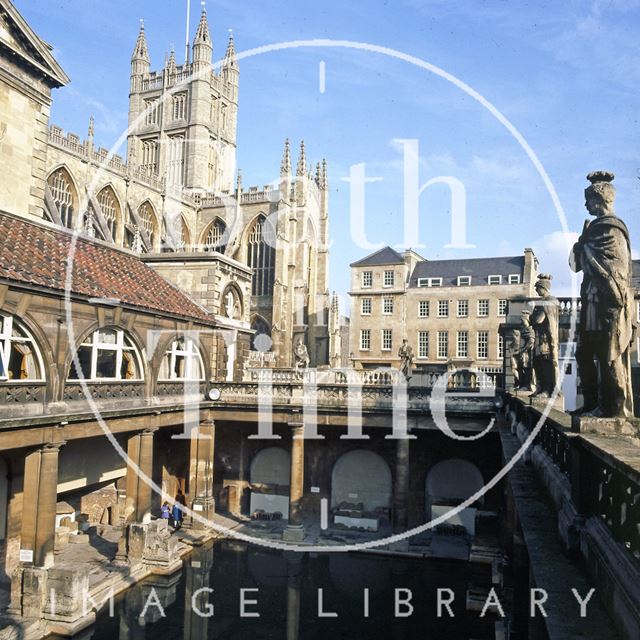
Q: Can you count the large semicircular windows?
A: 3